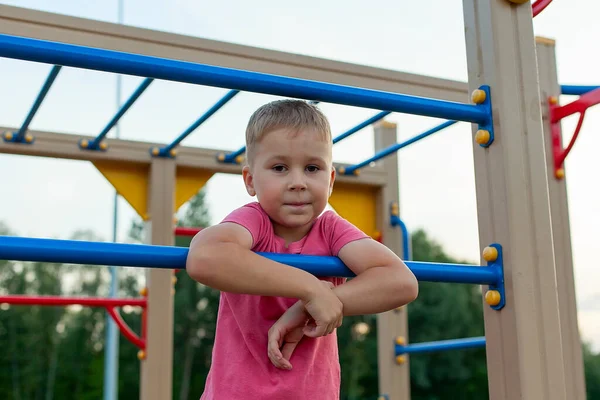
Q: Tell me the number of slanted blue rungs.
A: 6